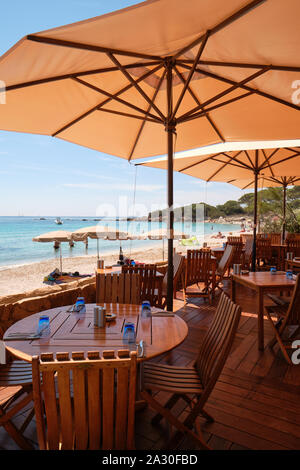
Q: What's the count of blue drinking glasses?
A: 6